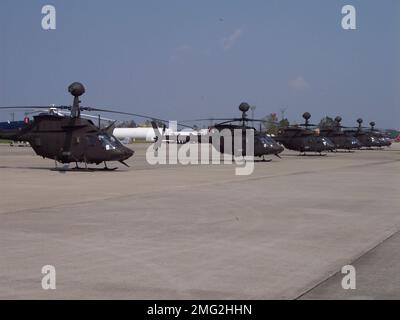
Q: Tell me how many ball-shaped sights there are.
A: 6